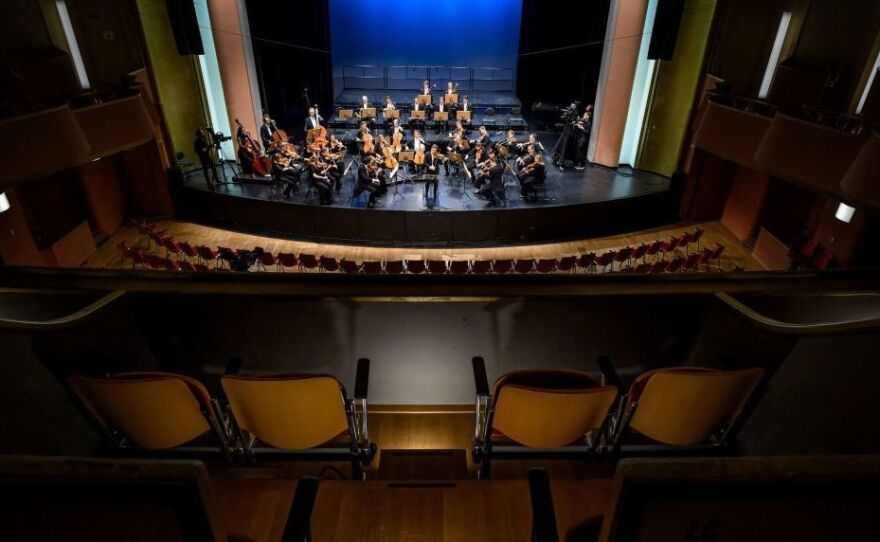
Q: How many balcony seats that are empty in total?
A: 4